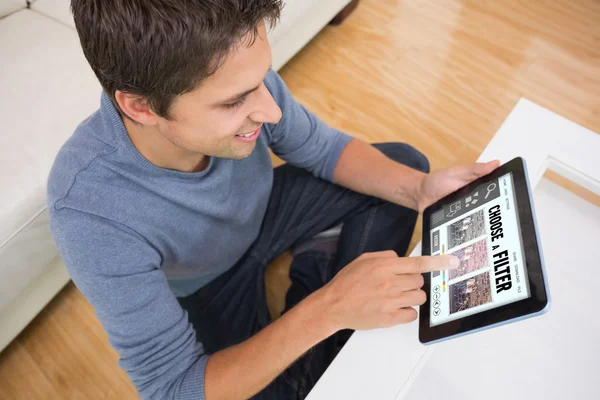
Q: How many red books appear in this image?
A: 0